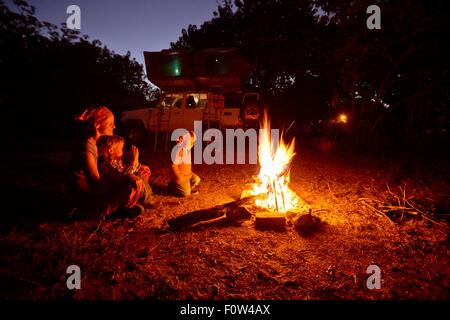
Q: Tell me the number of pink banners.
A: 0